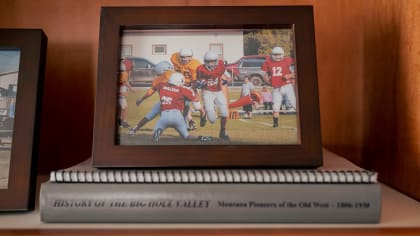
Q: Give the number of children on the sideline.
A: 2